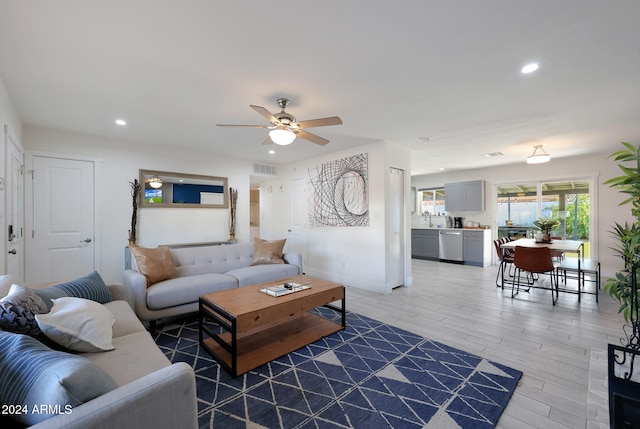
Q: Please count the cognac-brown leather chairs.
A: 4